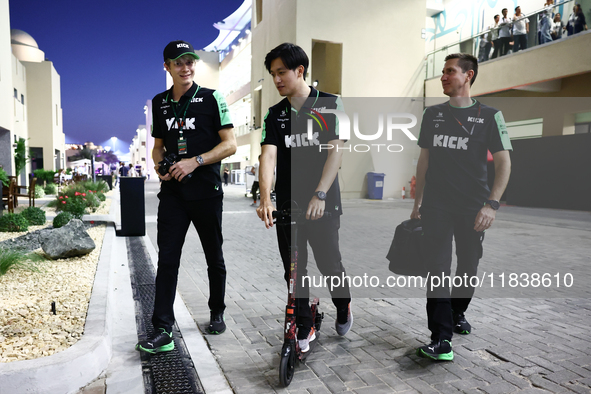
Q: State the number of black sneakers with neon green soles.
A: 4